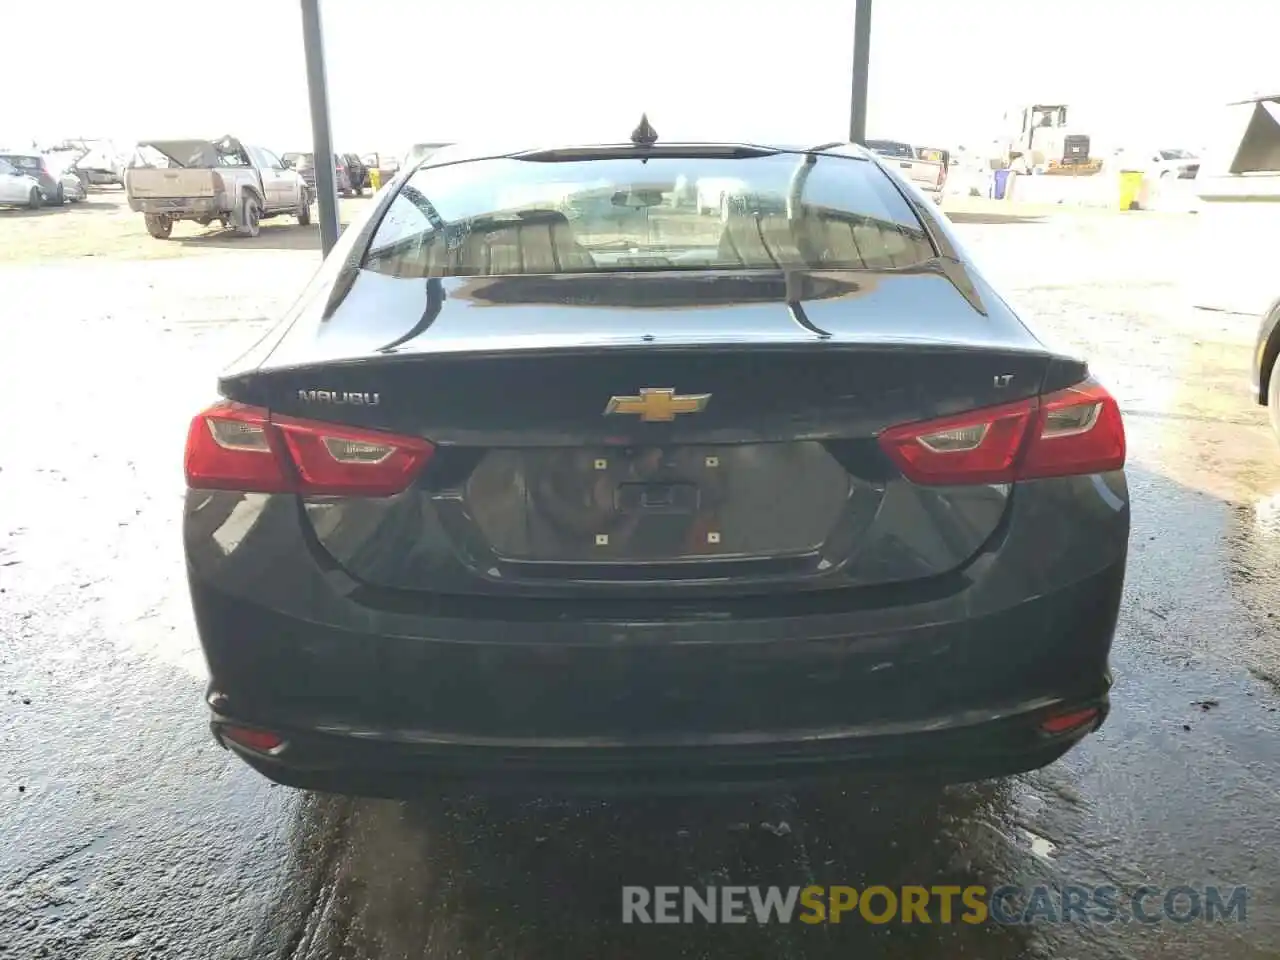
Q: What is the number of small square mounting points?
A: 4